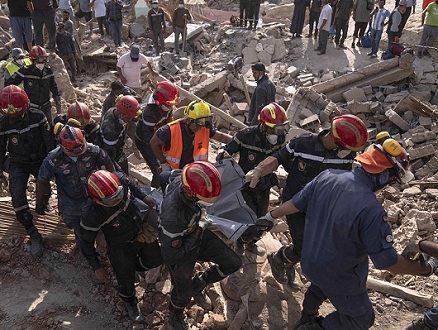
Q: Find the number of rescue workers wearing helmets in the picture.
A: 12